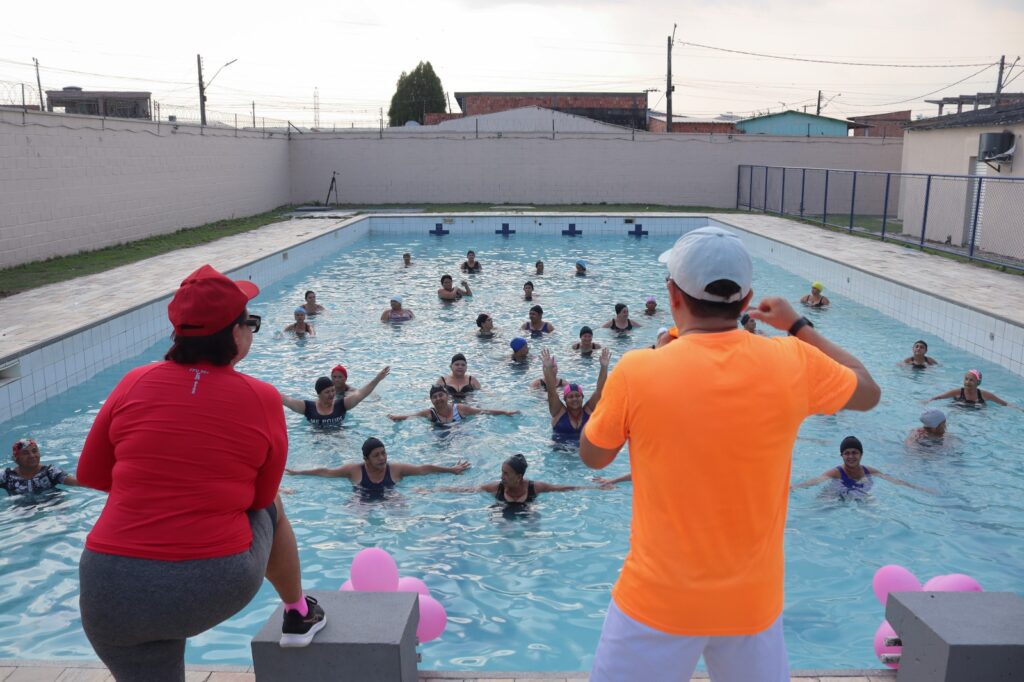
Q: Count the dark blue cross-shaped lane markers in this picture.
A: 4